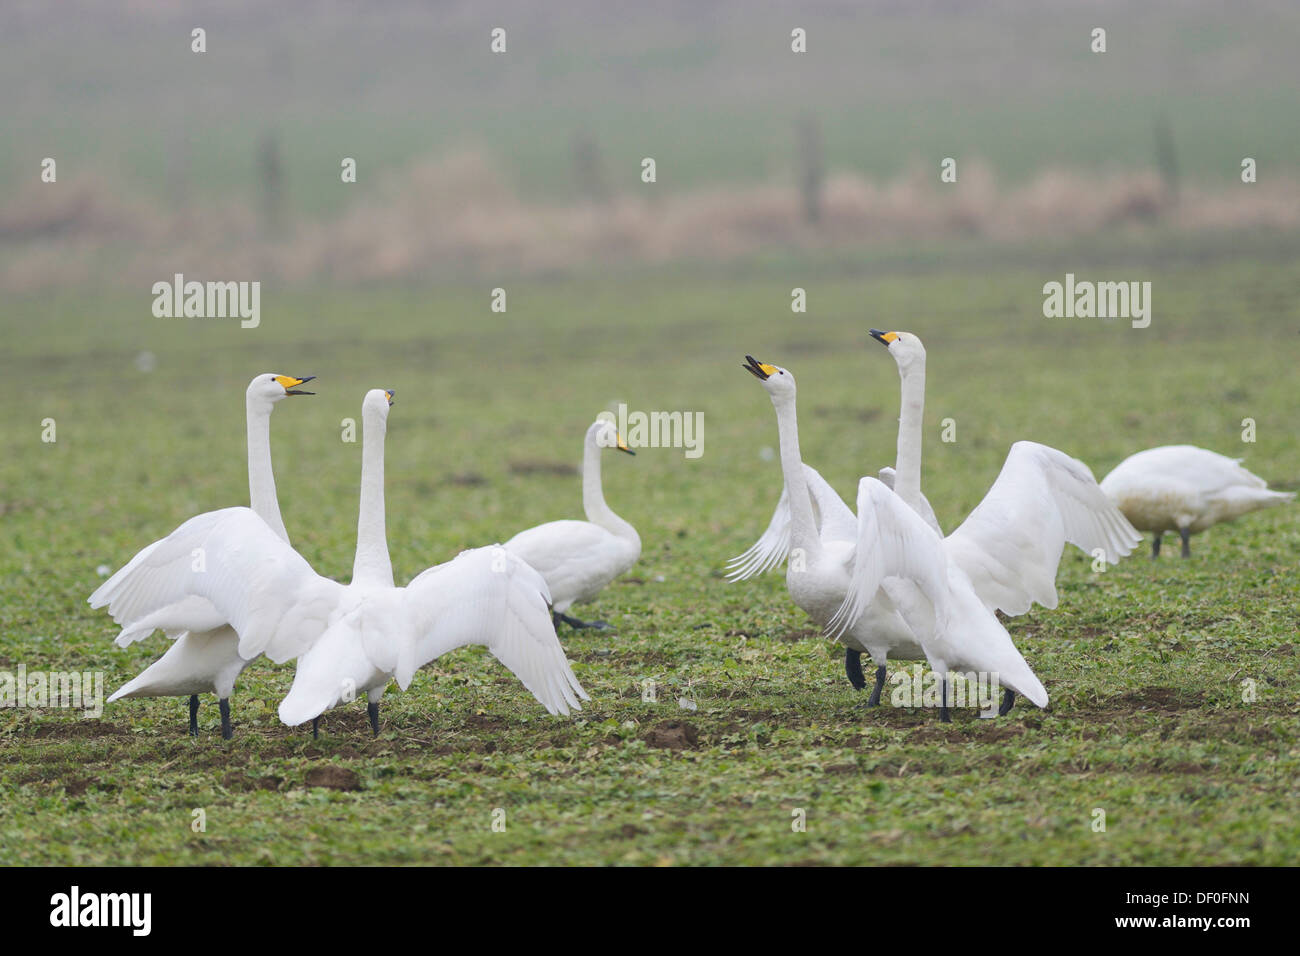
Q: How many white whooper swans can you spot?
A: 6